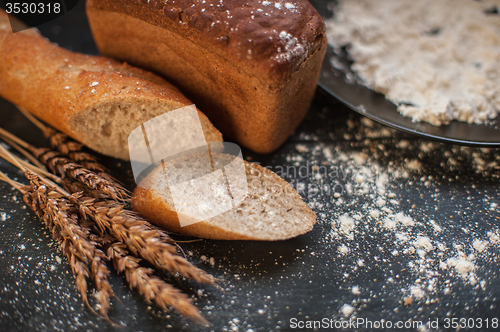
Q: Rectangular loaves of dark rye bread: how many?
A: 1